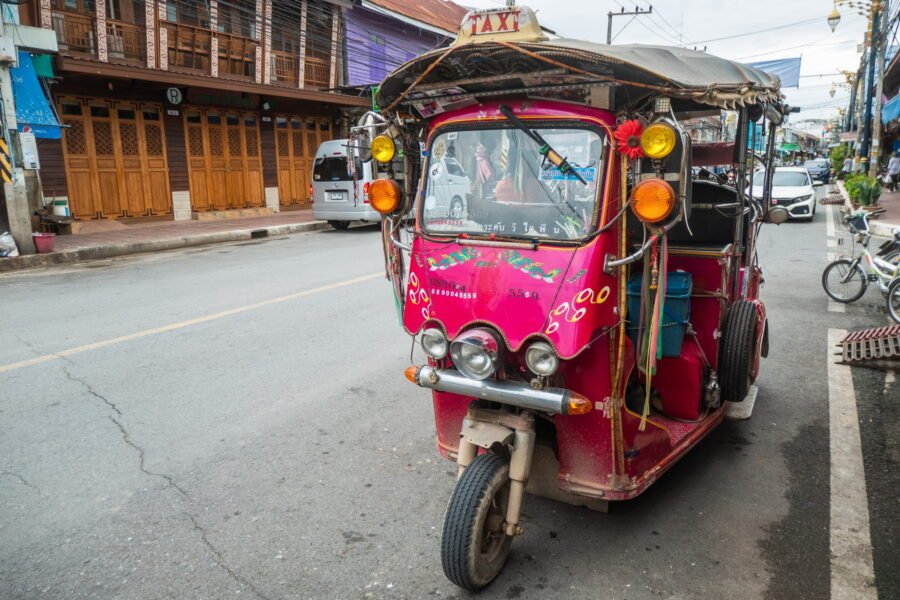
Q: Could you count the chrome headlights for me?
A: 3